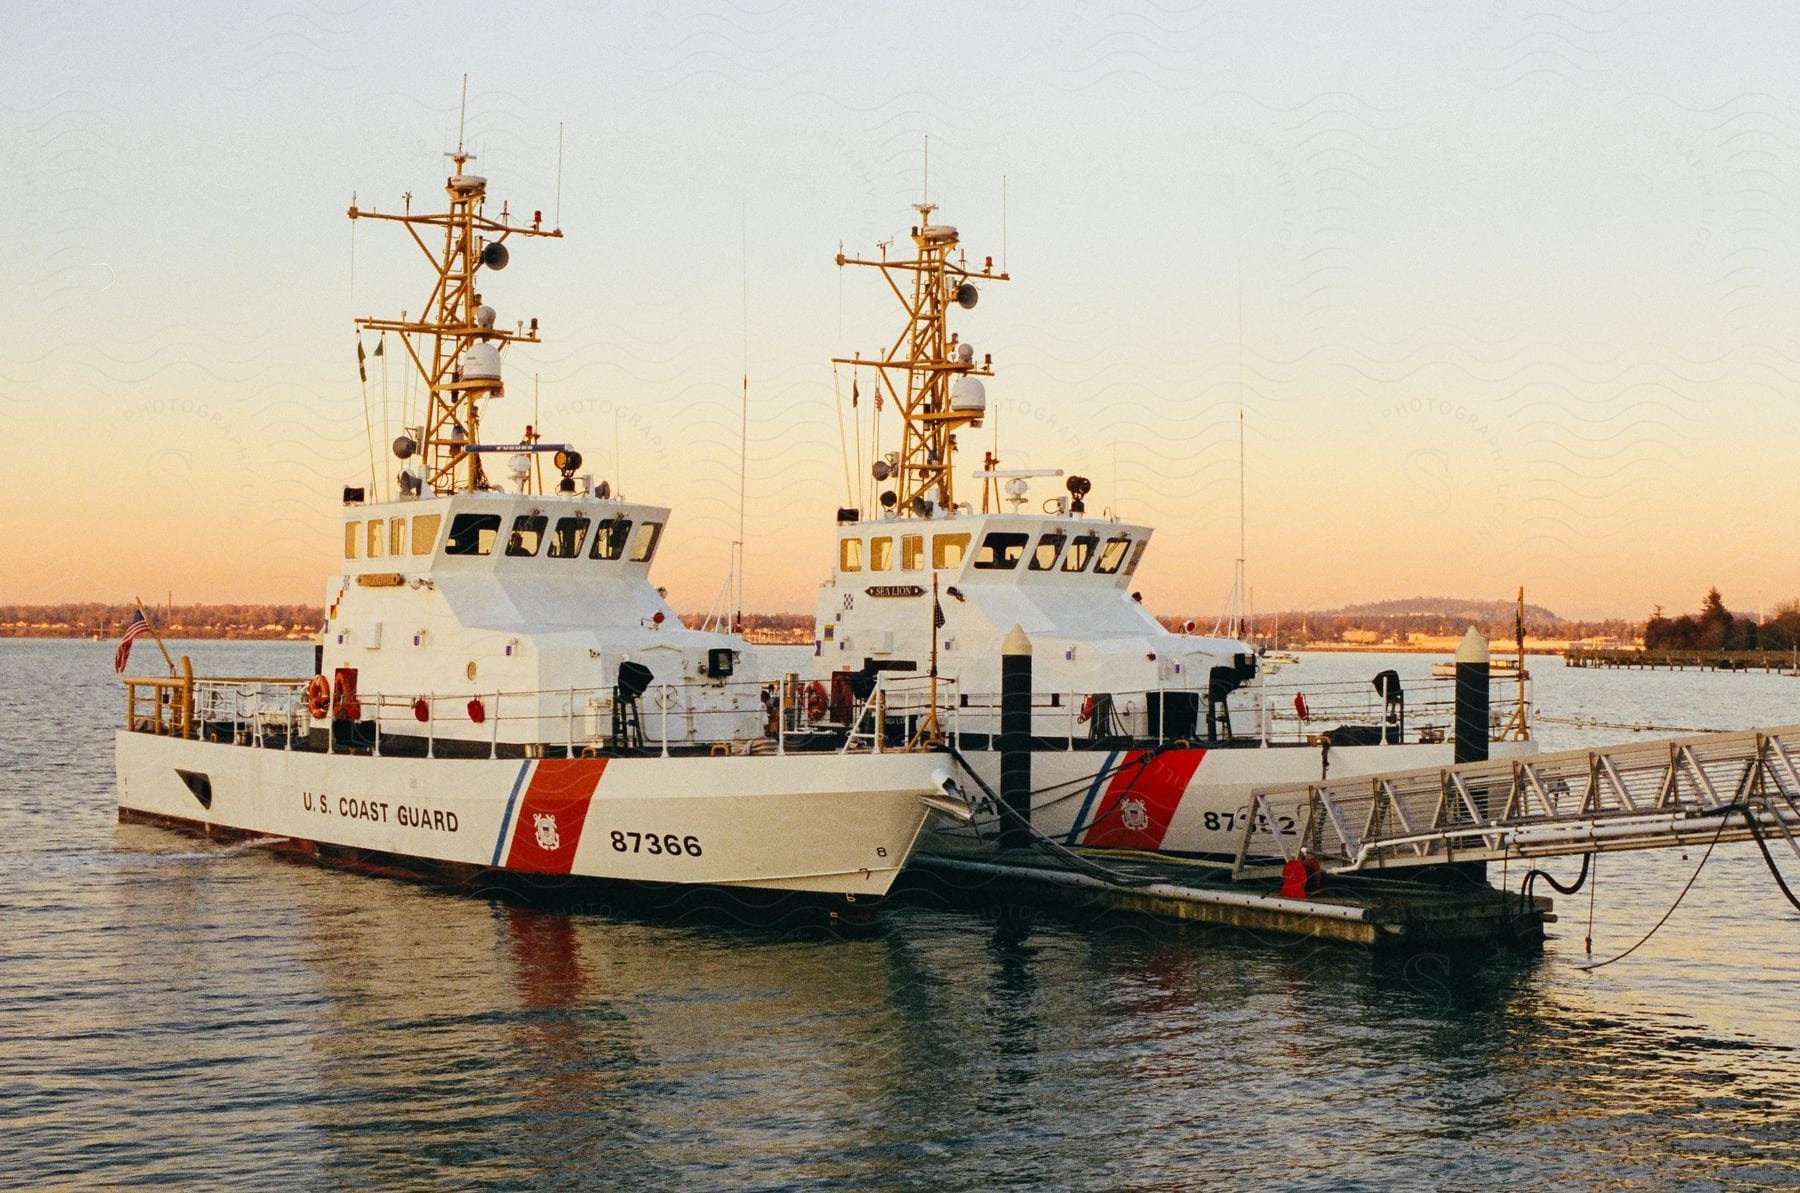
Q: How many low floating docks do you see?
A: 1